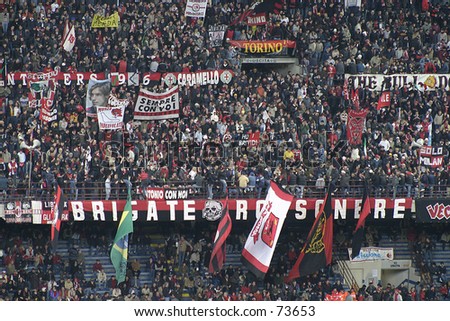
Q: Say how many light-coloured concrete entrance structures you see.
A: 2